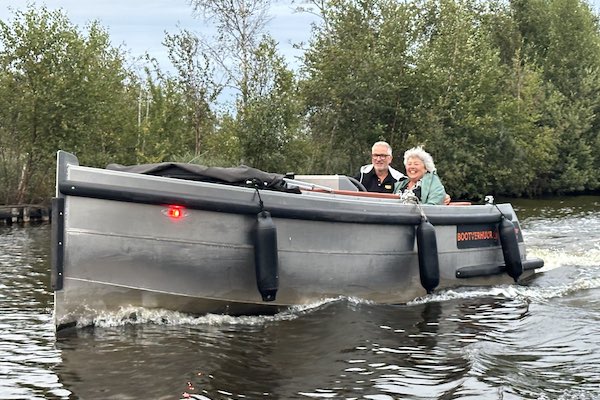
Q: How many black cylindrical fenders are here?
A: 3